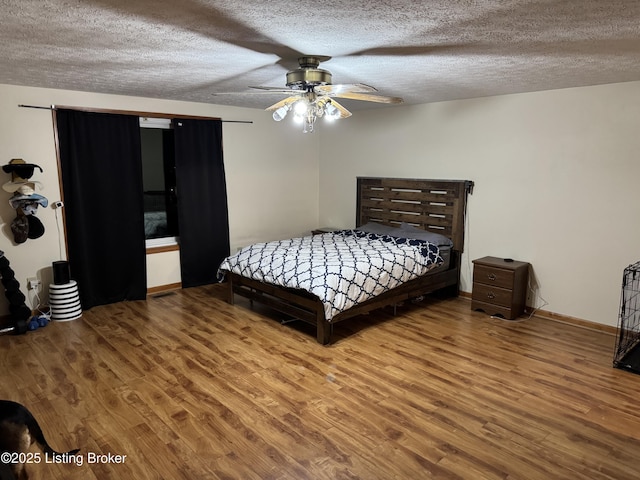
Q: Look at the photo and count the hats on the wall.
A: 5